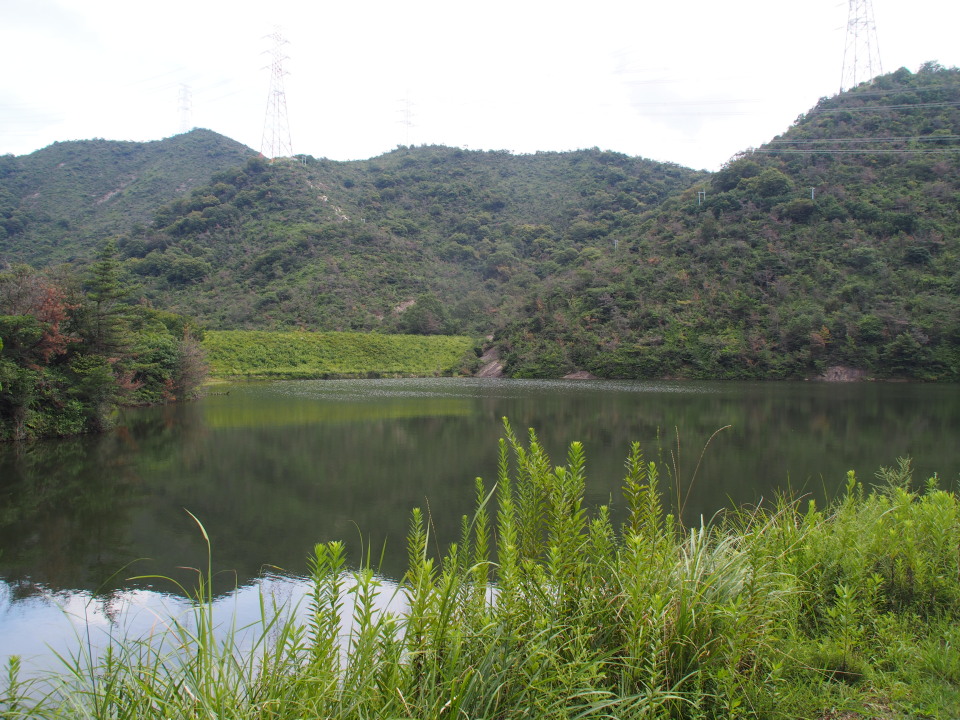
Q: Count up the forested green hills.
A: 3